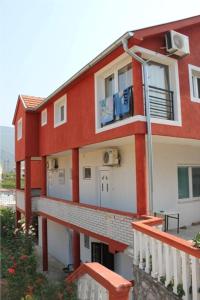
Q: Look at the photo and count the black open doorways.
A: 1